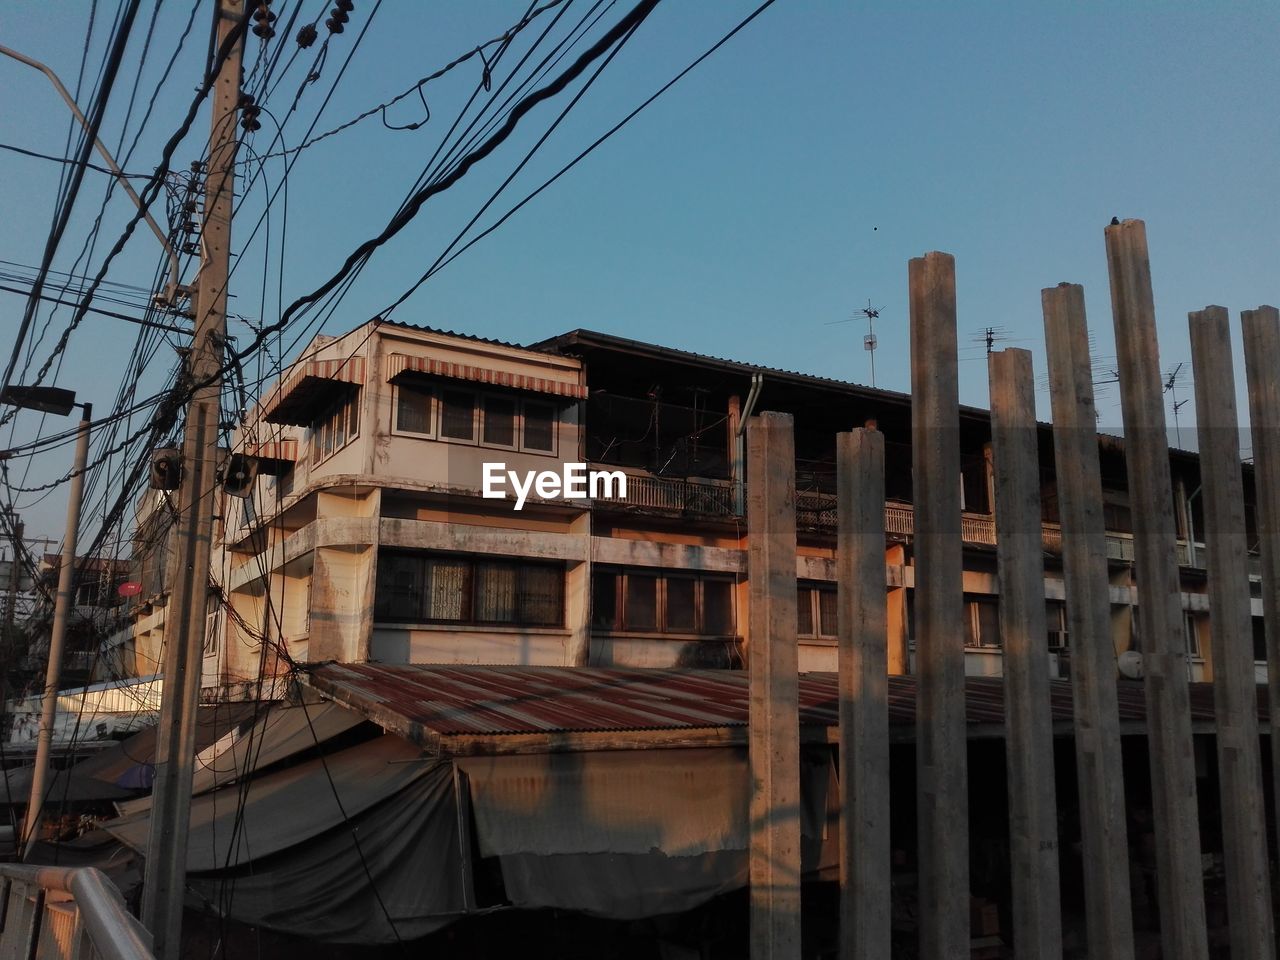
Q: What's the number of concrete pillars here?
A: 8